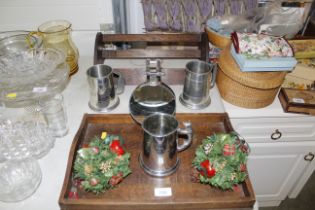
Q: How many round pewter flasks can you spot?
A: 1